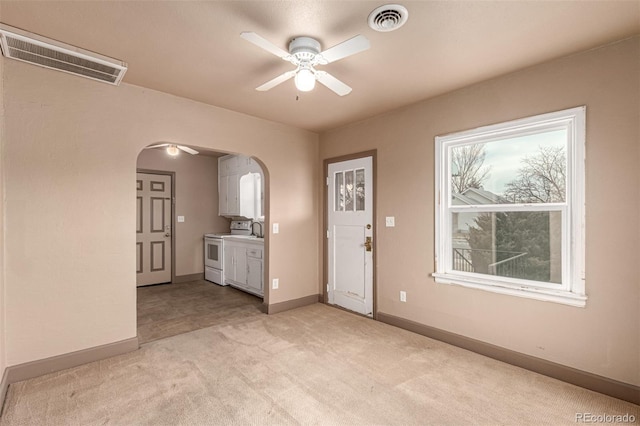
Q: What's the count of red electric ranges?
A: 0